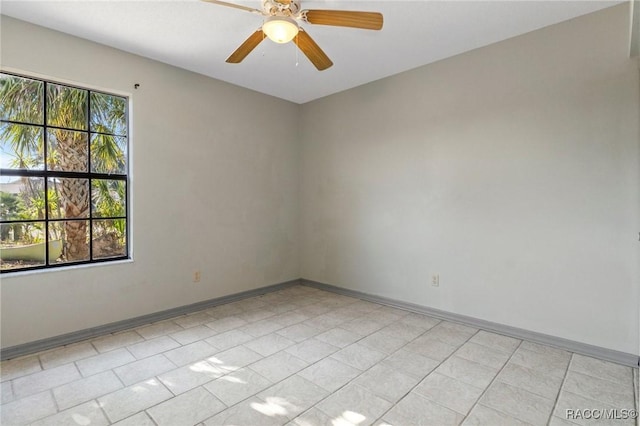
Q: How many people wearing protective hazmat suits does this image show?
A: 0